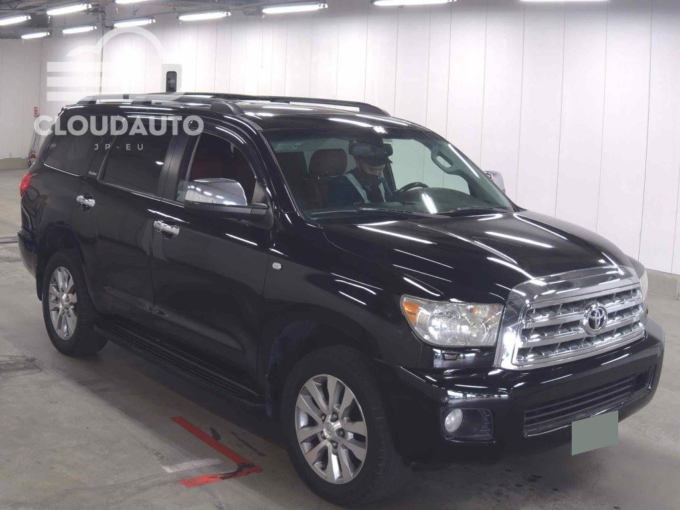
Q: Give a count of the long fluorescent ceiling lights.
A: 10